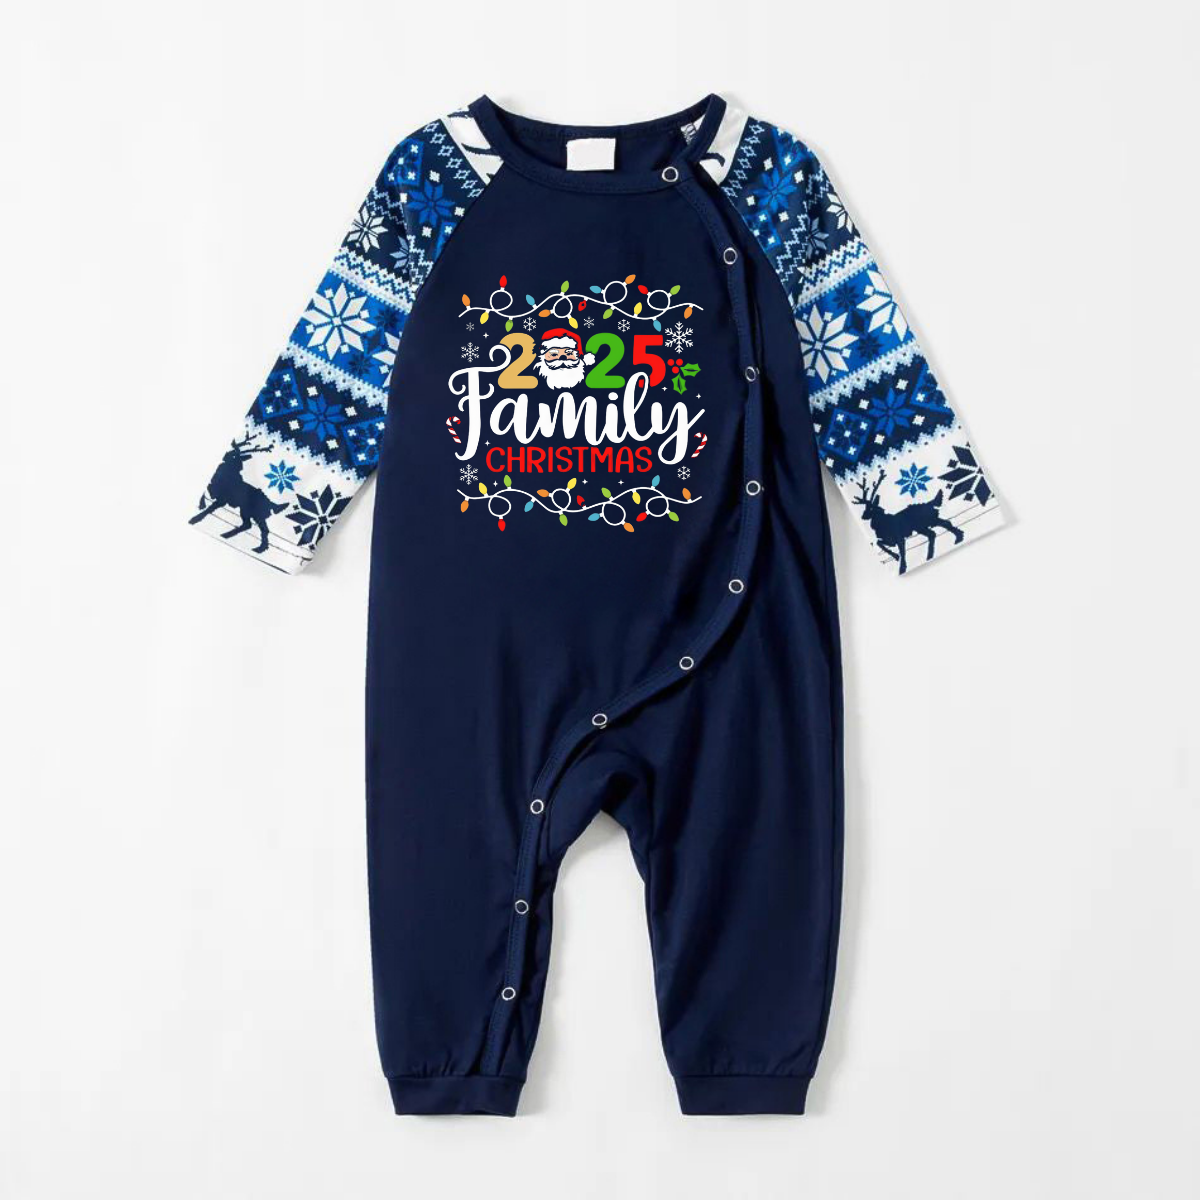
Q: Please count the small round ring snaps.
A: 10